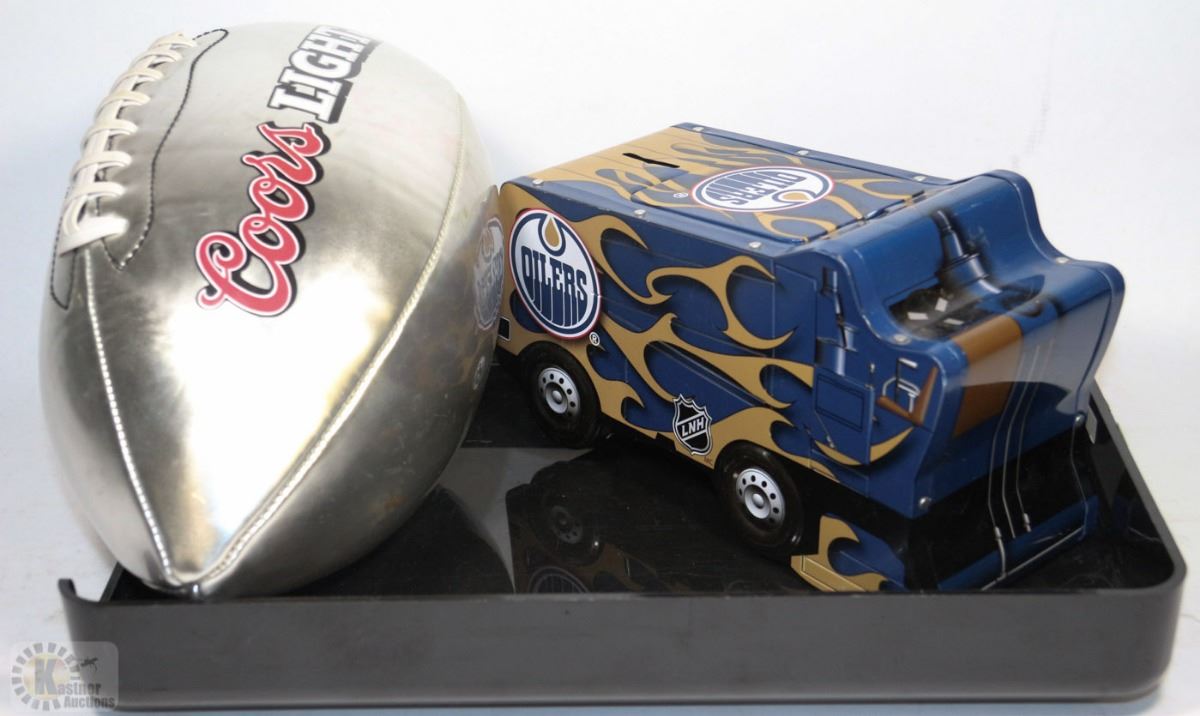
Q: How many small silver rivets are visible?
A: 10